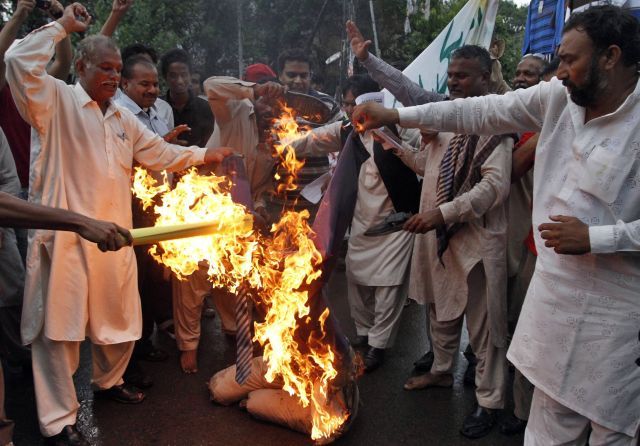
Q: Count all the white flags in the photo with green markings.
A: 1